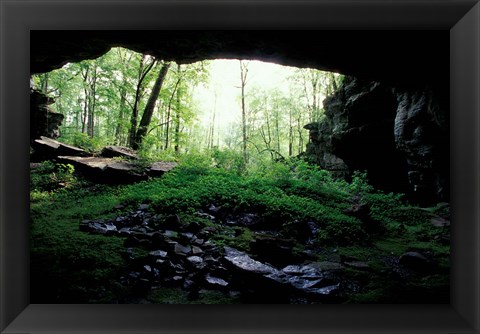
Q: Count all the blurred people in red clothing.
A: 0